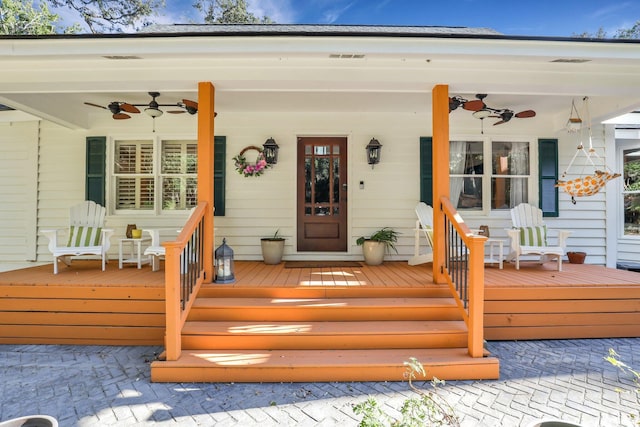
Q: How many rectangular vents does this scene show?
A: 3